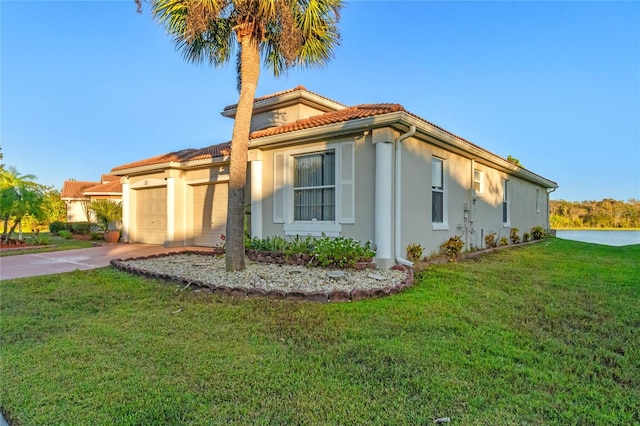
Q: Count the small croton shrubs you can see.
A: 7